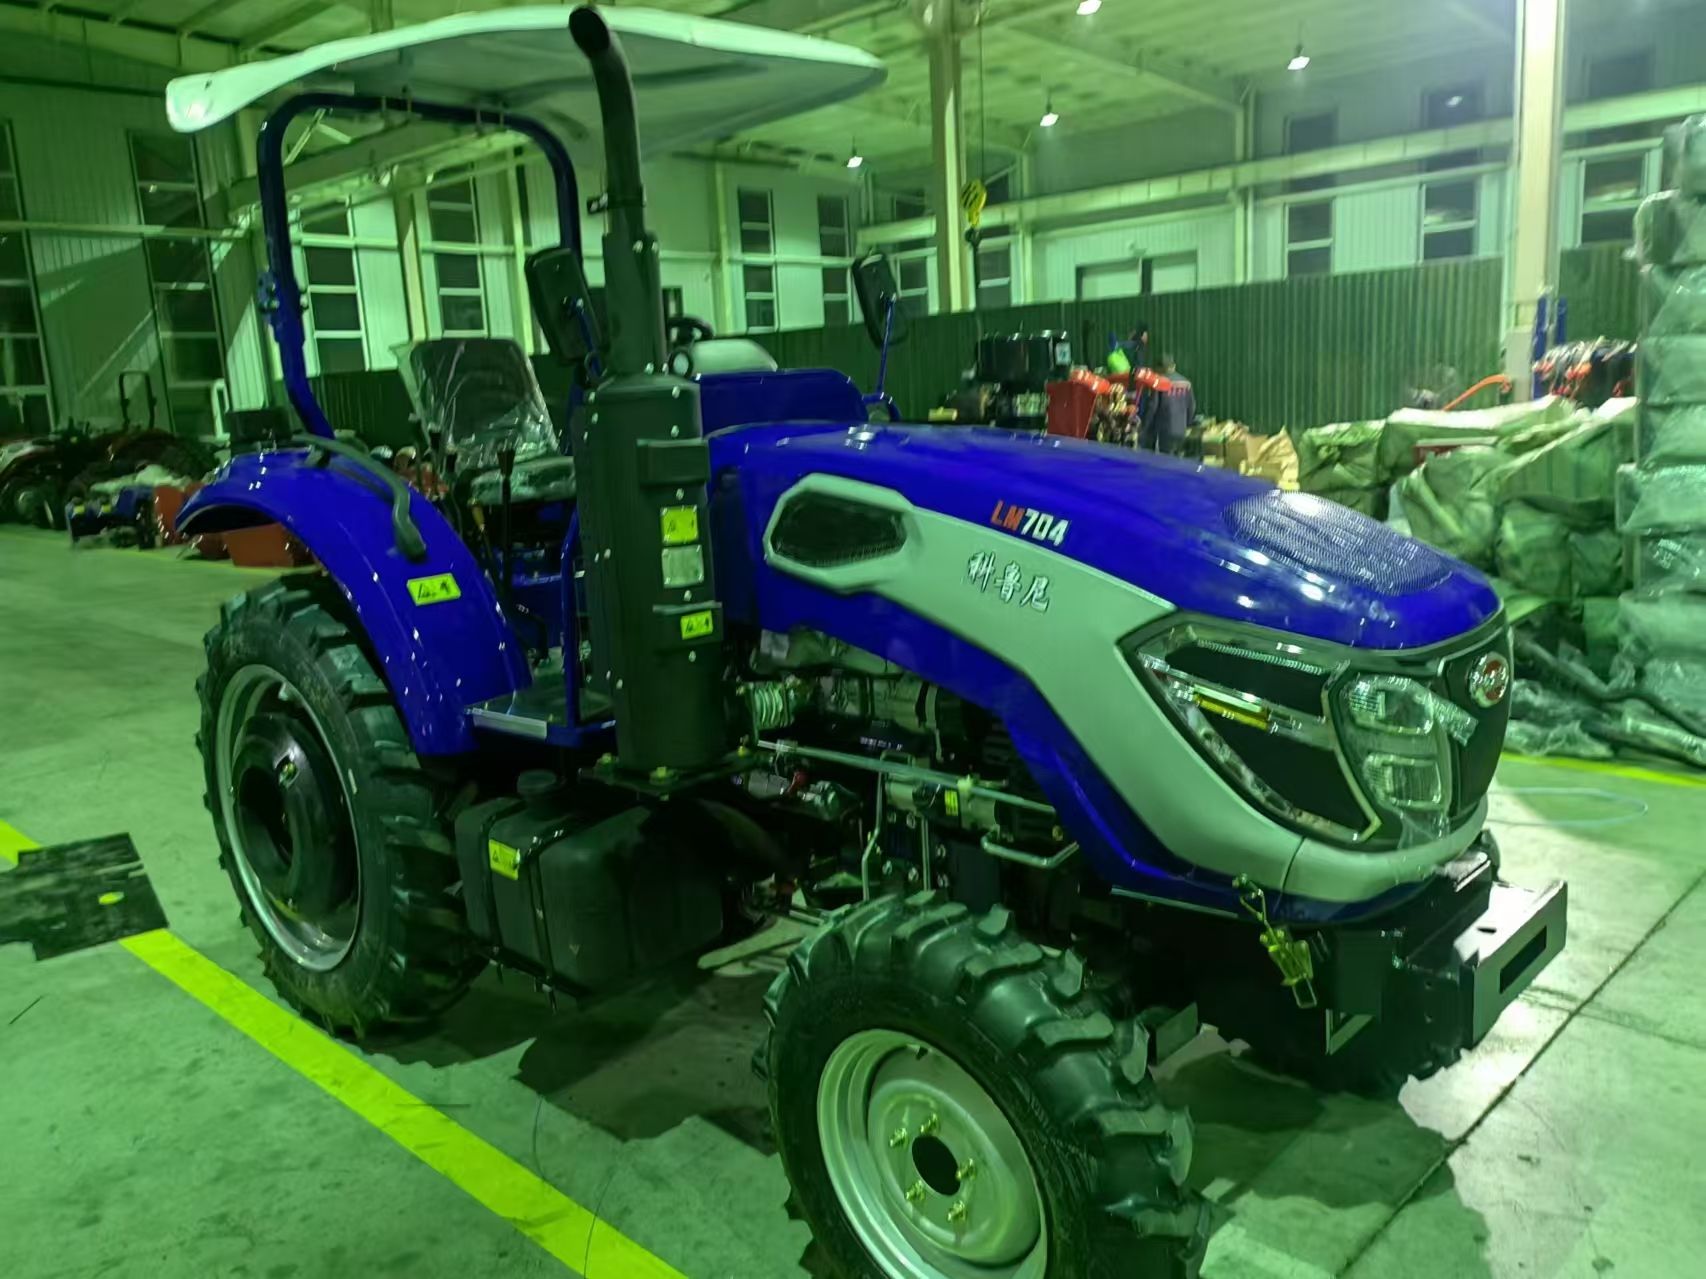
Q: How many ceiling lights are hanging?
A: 4